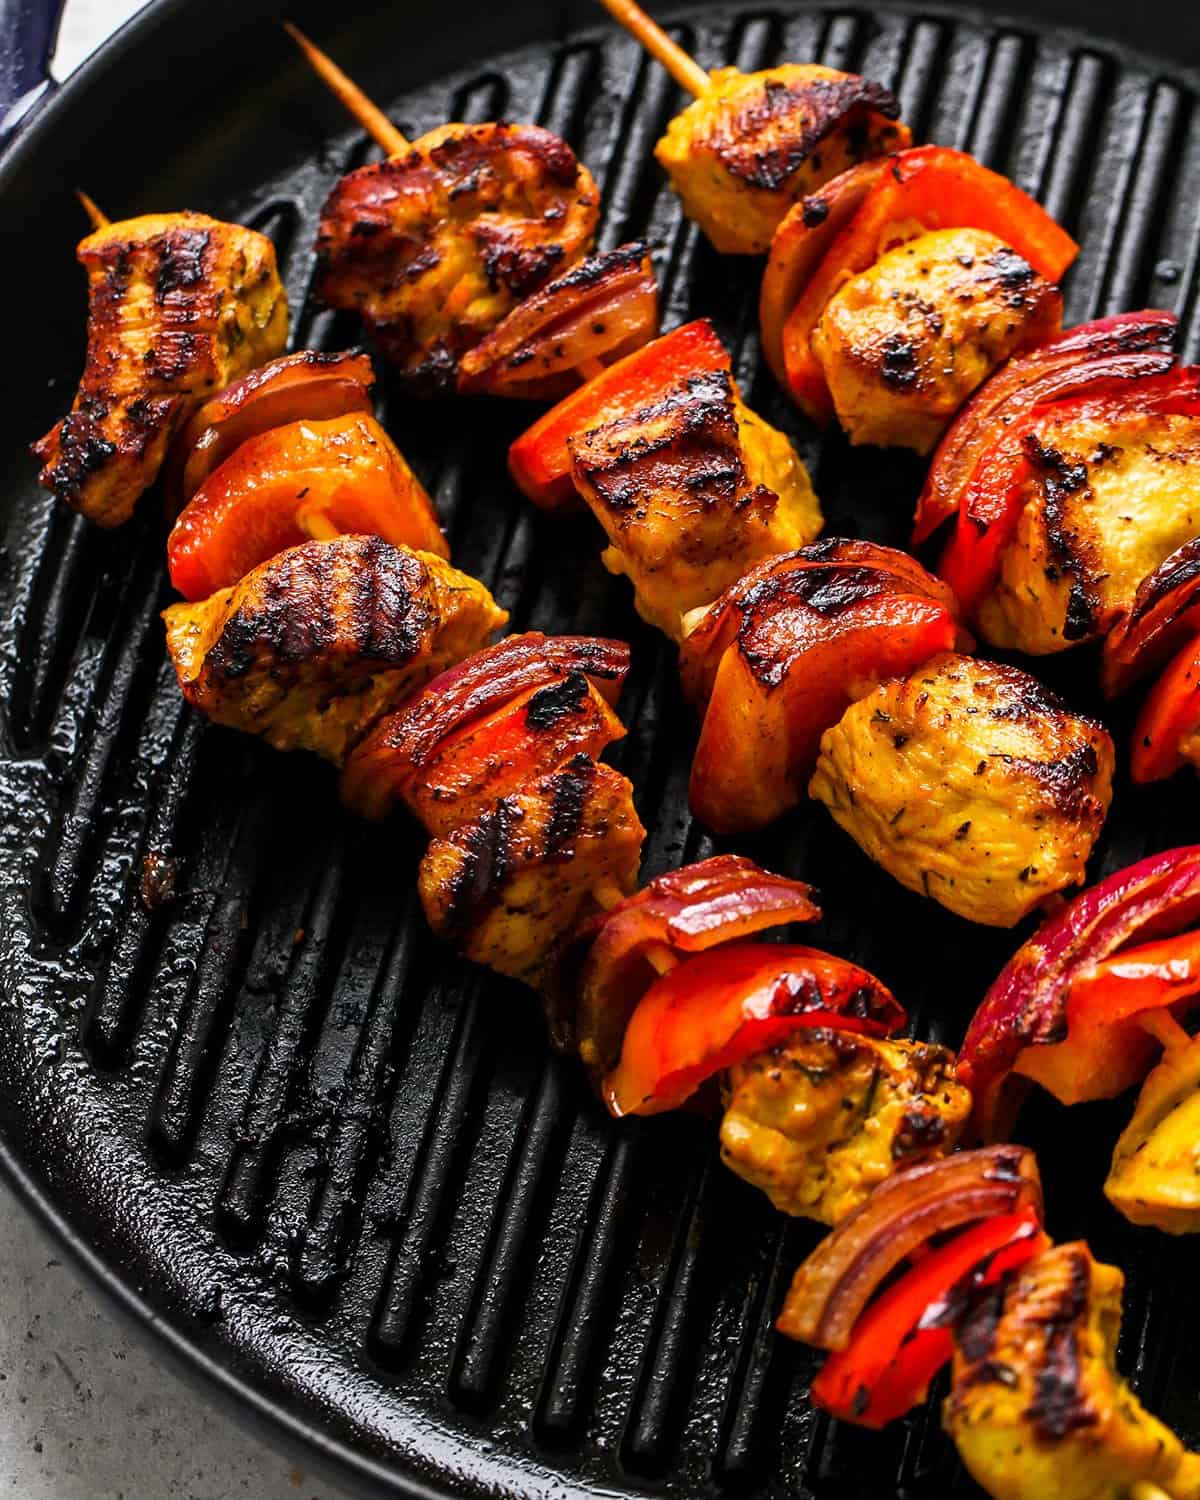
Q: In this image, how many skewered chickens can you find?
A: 12